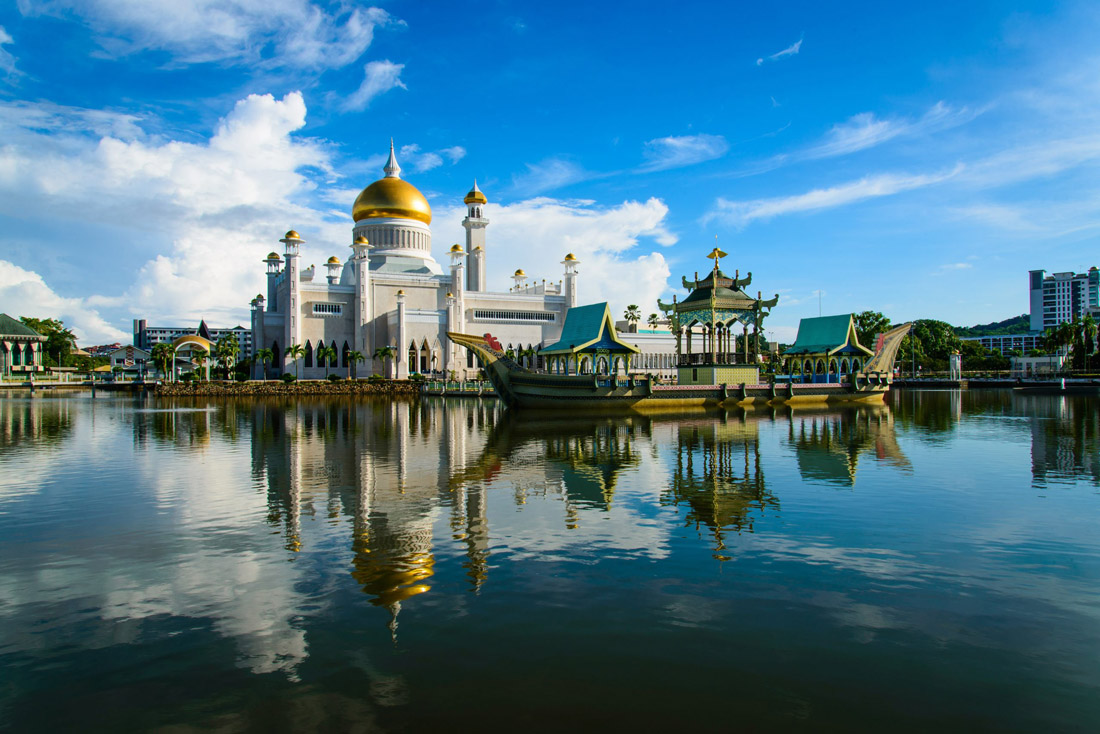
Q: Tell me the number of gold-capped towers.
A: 13